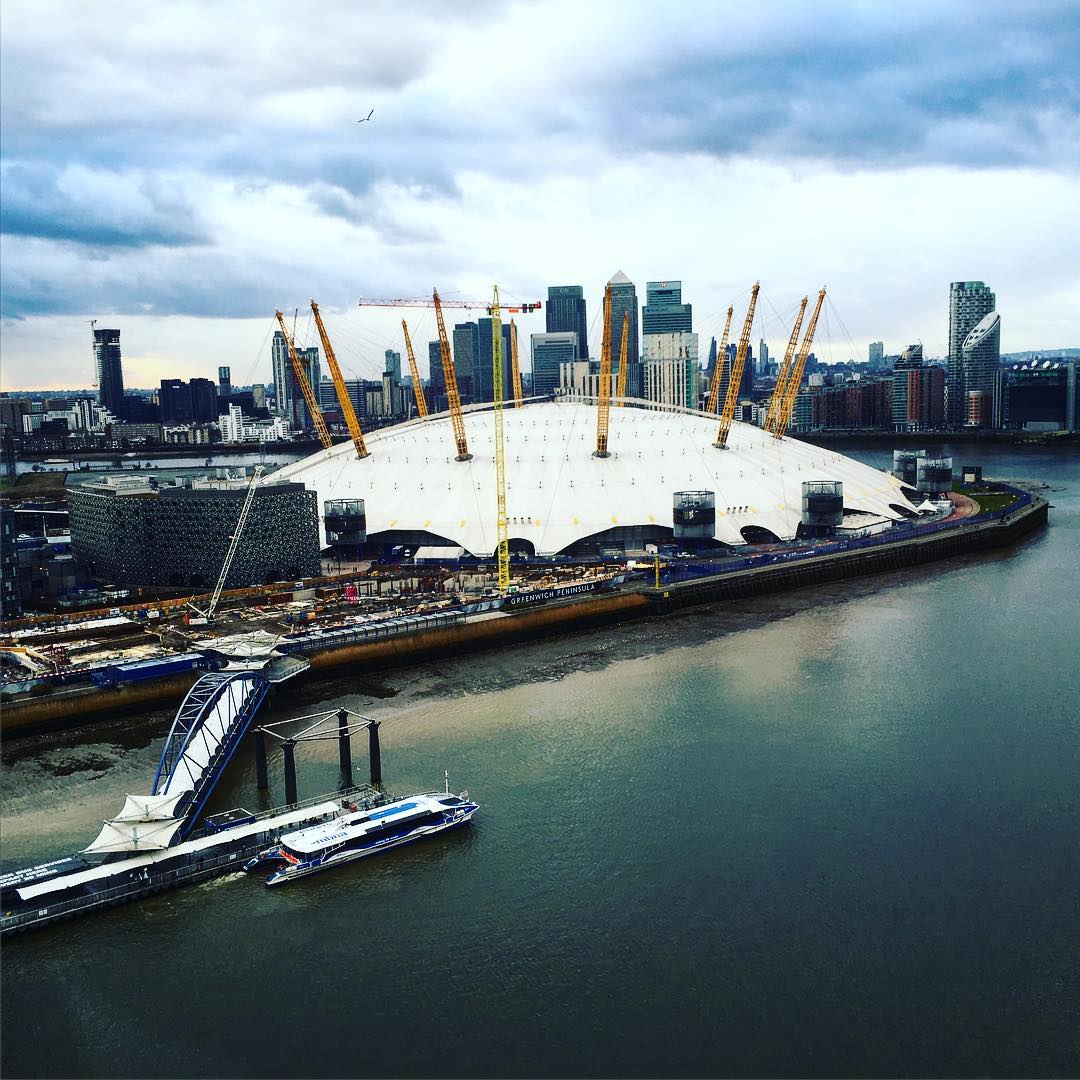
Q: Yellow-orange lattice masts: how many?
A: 11